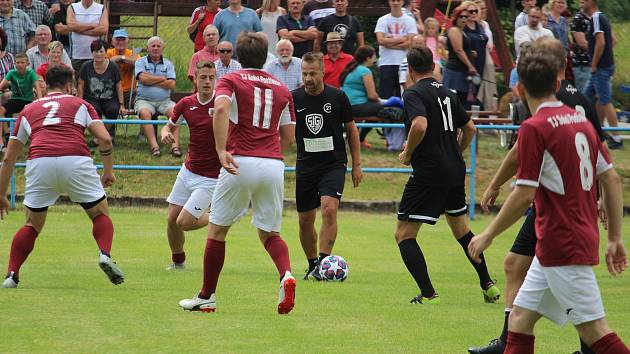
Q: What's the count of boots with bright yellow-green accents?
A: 2